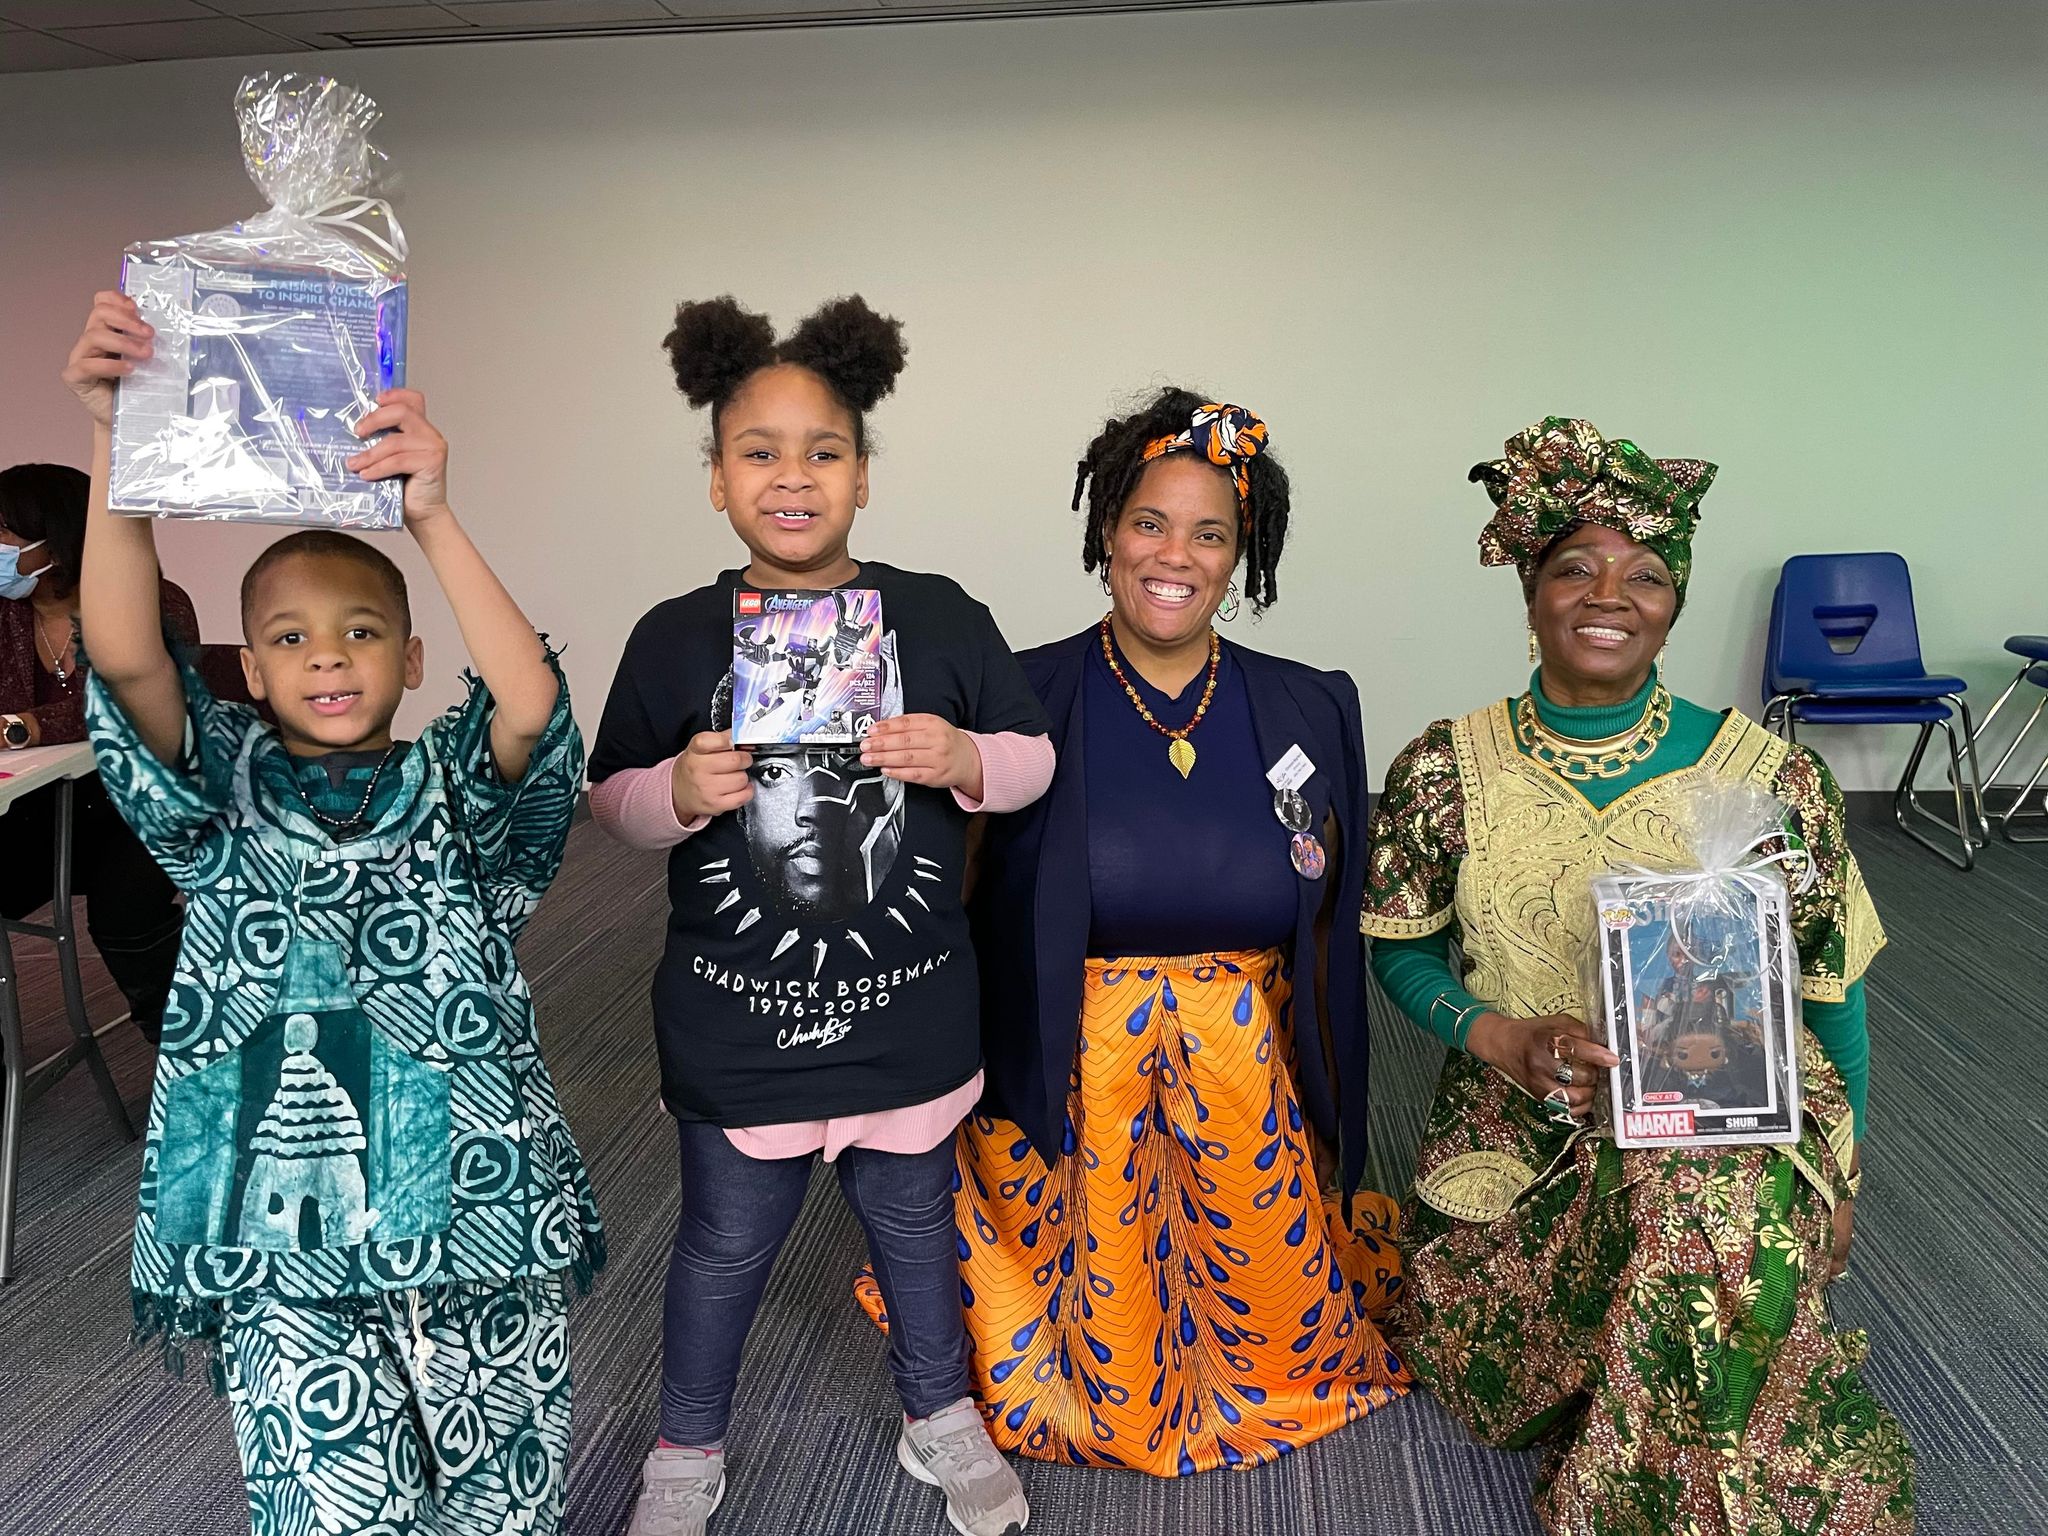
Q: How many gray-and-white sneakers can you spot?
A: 2